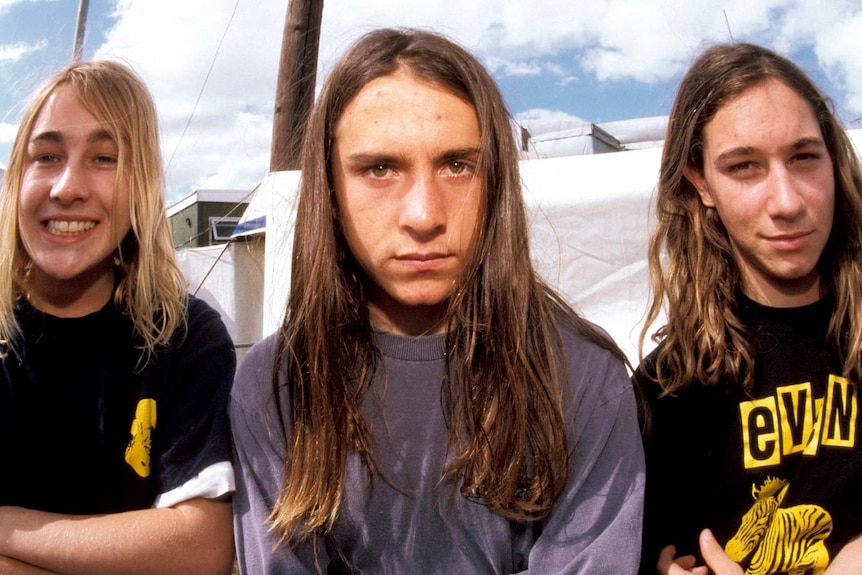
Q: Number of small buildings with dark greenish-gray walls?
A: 1